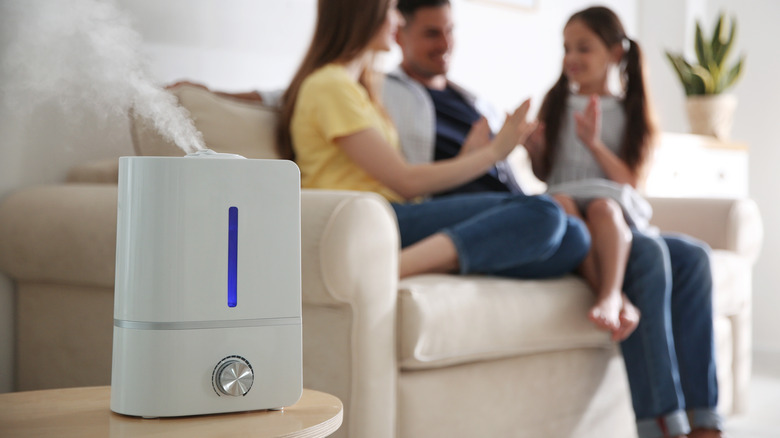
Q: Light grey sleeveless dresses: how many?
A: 1